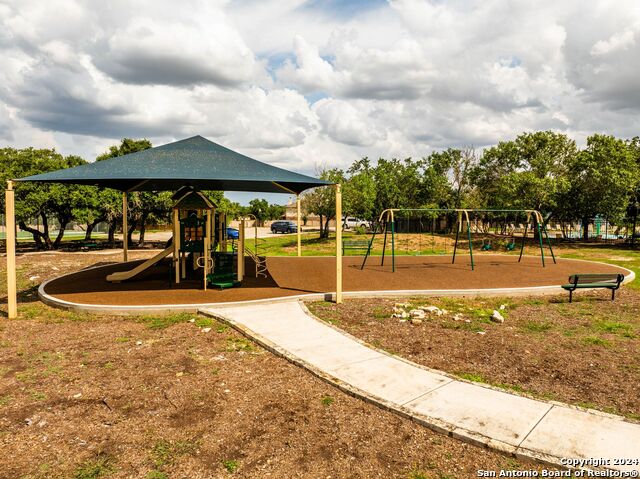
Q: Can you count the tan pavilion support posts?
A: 4